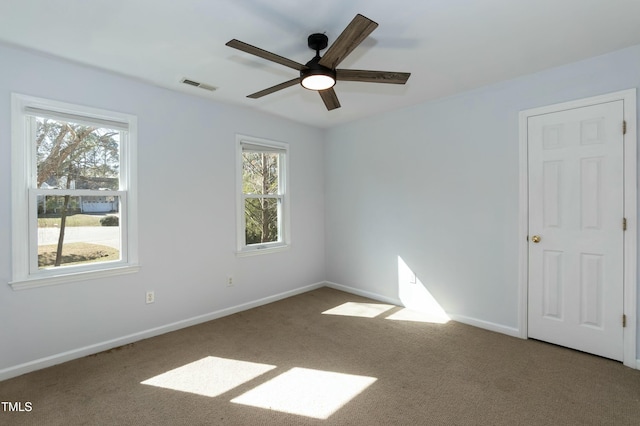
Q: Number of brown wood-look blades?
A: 5